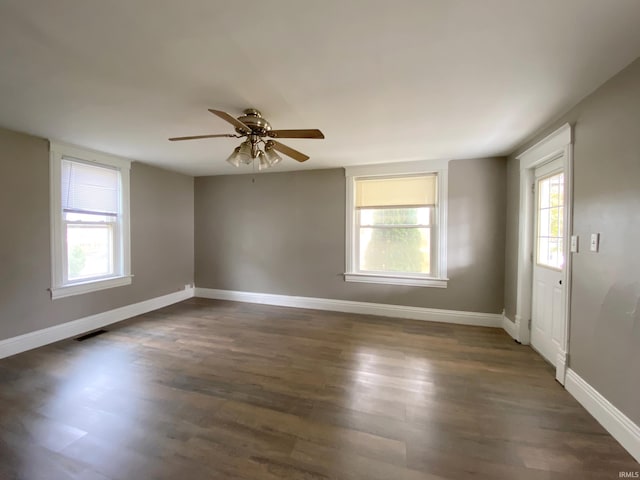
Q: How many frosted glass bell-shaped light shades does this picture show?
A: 4